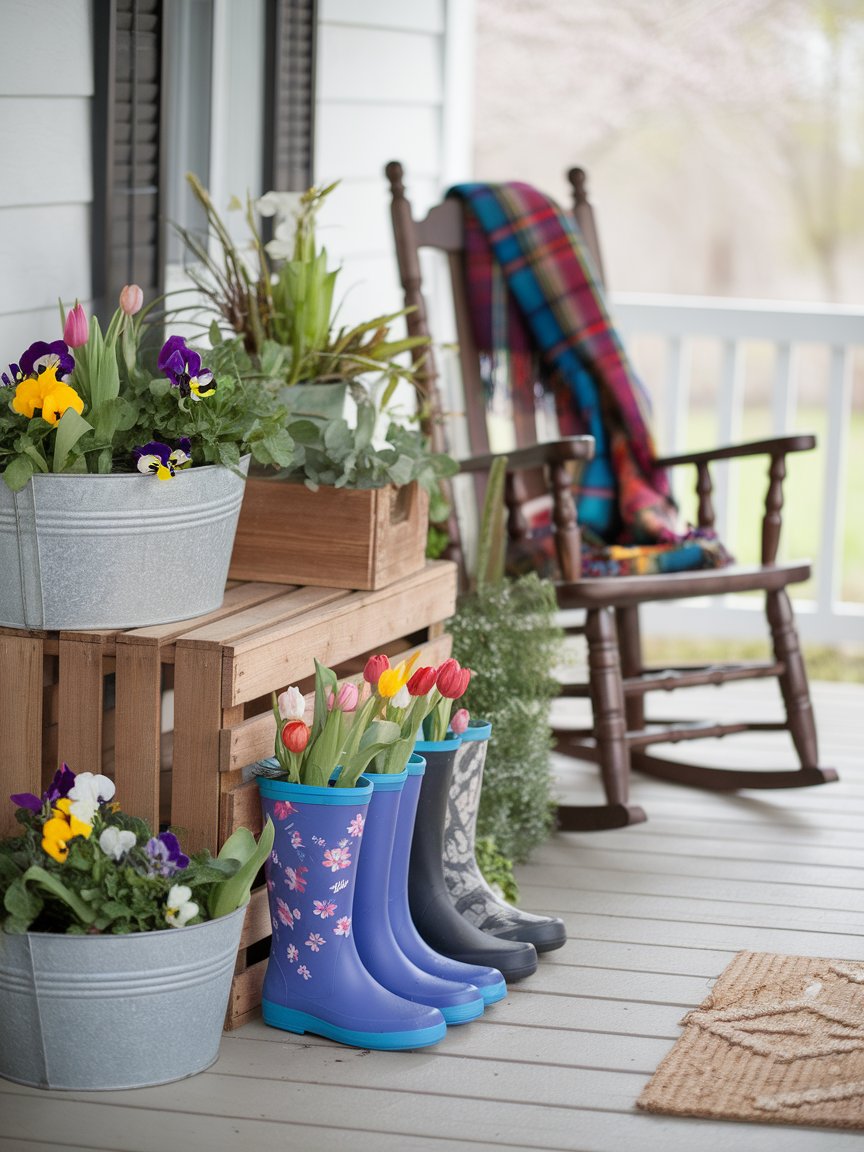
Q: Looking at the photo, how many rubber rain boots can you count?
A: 5